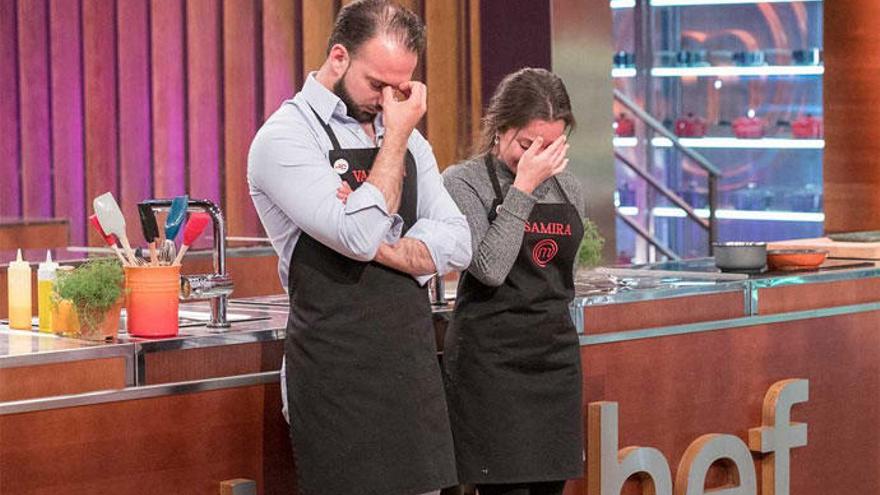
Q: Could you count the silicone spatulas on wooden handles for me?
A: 5